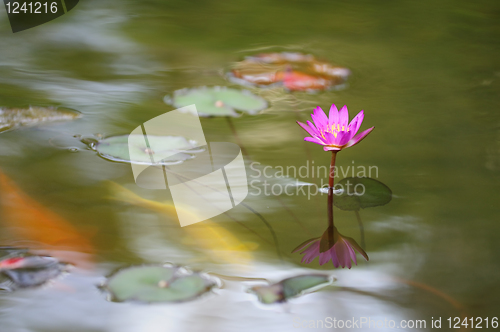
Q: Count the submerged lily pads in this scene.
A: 1